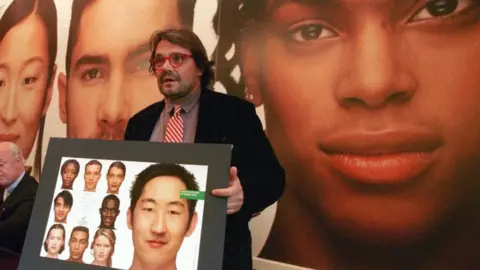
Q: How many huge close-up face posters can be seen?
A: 3